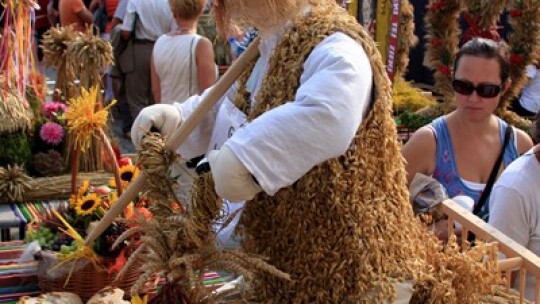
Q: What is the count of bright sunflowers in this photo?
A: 2